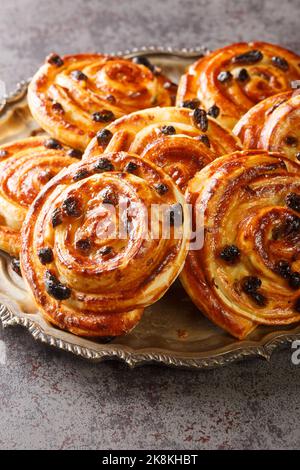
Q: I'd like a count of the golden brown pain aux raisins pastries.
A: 7